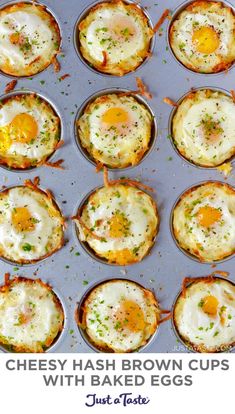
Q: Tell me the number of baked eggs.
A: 12